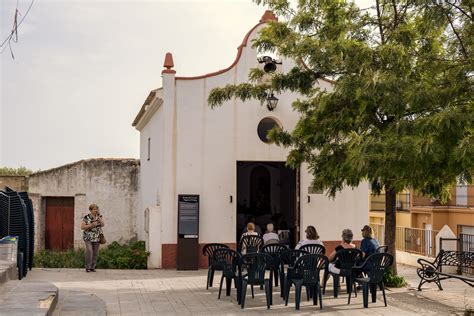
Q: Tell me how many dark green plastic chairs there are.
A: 11